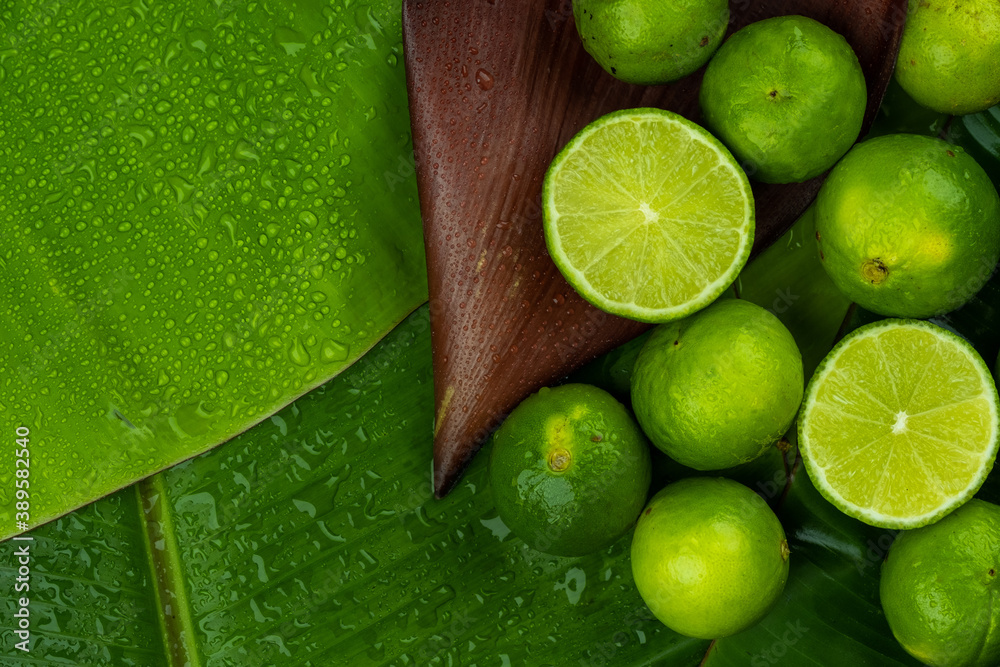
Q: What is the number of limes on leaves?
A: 10